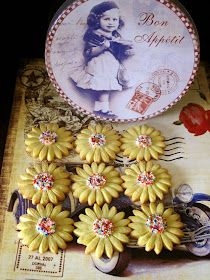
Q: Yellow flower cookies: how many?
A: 9